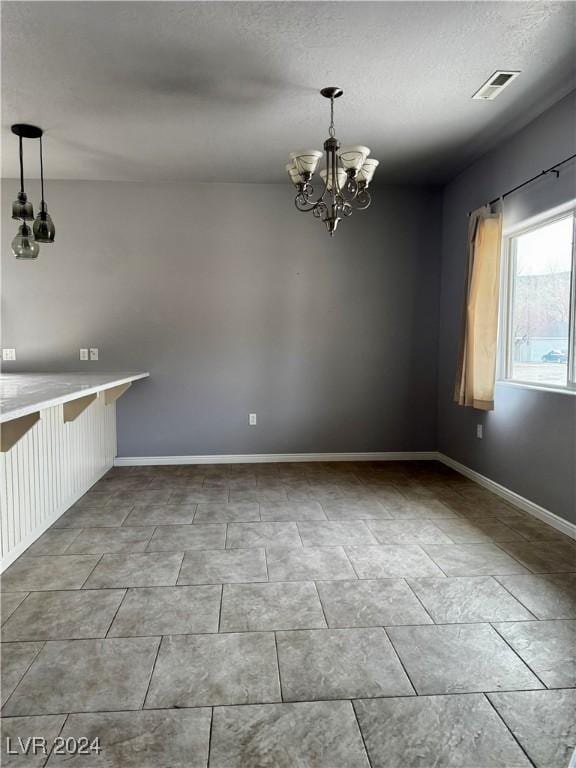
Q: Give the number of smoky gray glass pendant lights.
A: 3